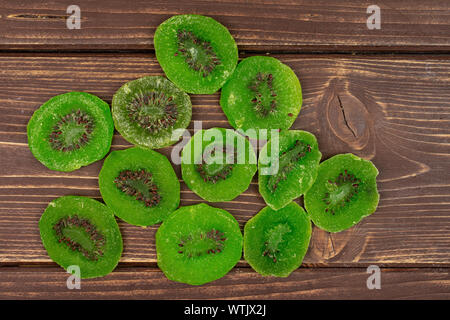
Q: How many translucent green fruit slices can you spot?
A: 11